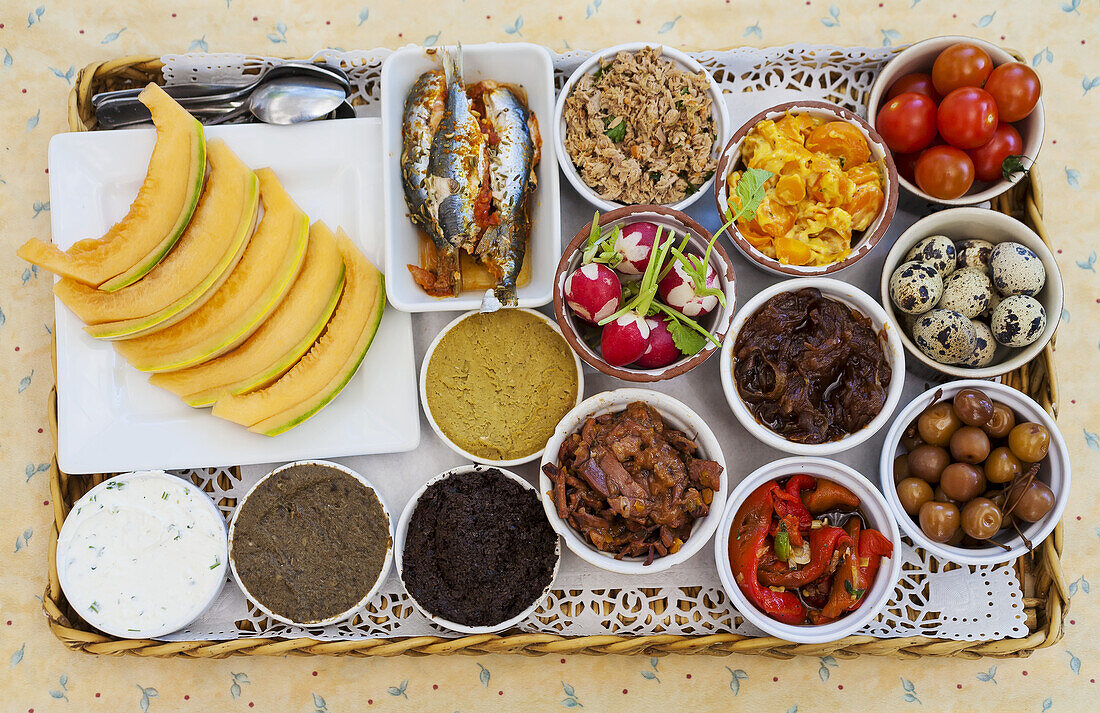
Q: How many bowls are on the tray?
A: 13